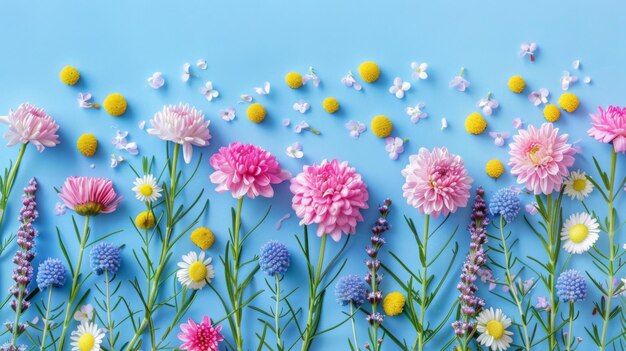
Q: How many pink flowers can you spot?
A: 9